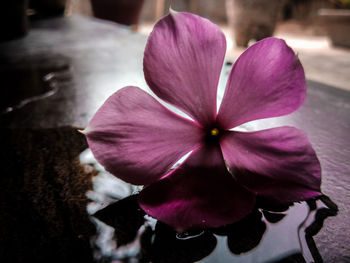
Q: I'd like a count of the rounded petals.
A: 5